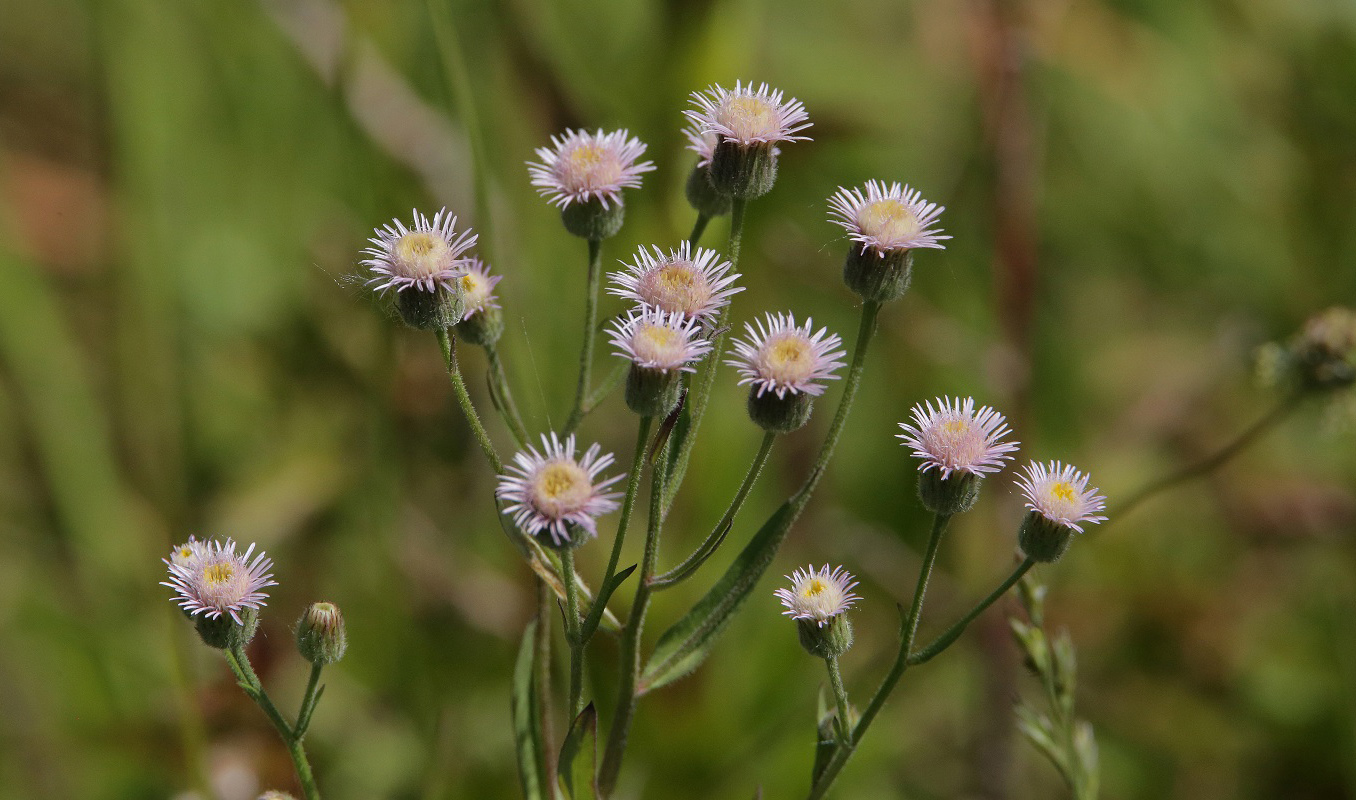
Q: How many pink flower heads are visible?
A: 15